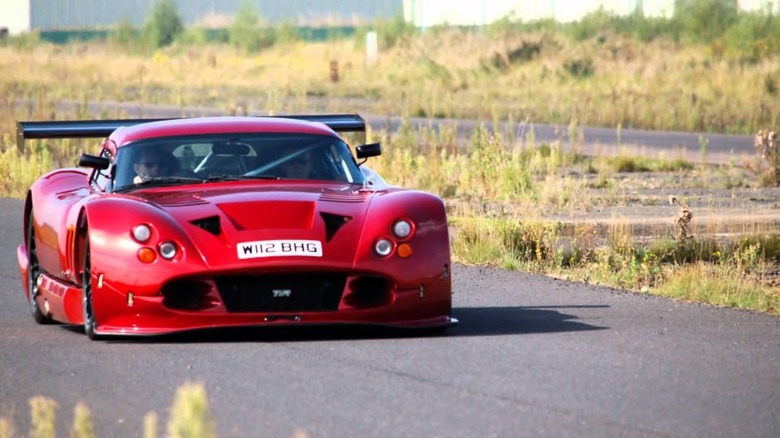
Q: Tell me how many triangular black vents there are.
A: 2